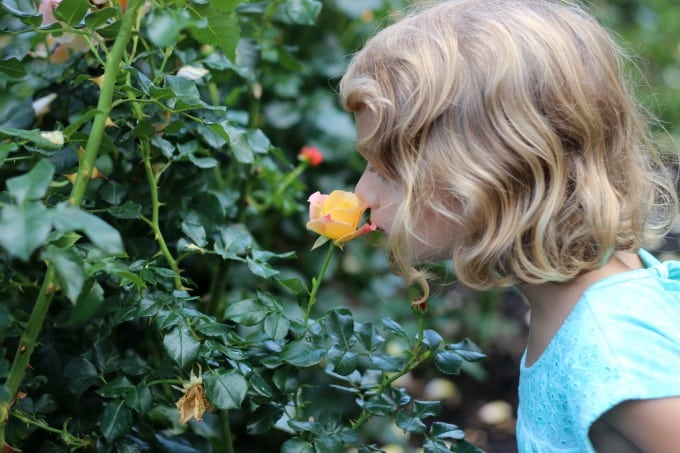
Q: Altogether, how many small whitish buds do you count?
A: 3